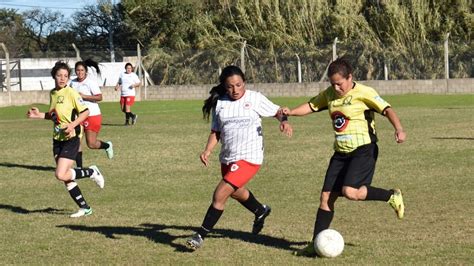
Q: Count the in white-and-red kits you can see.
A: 3